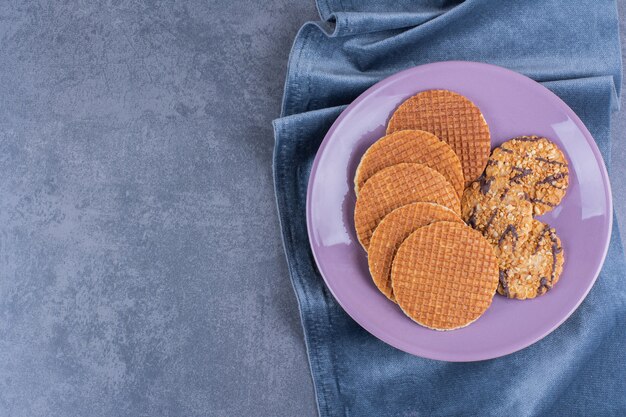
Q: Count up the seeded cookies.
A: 3